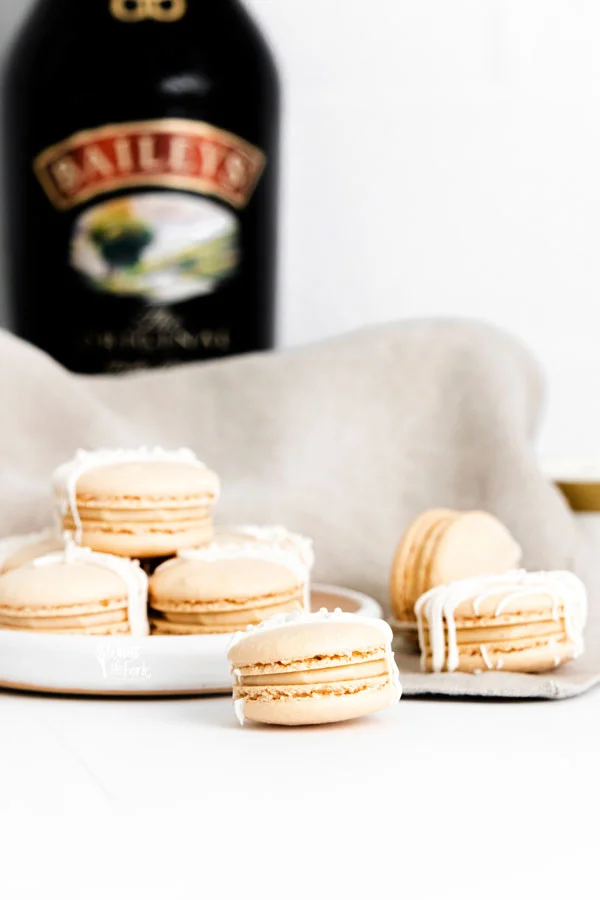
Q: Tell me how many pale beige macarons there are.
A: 8